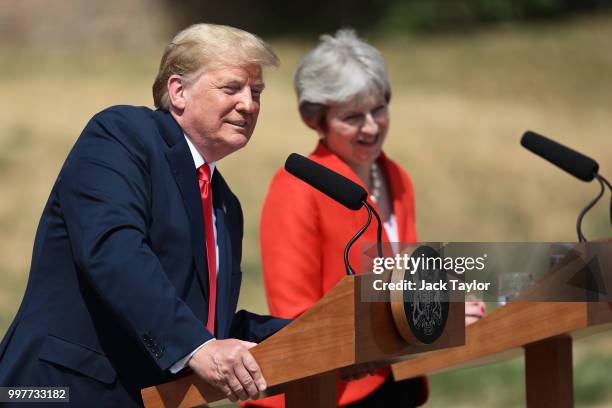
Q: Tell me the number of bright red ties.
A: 1